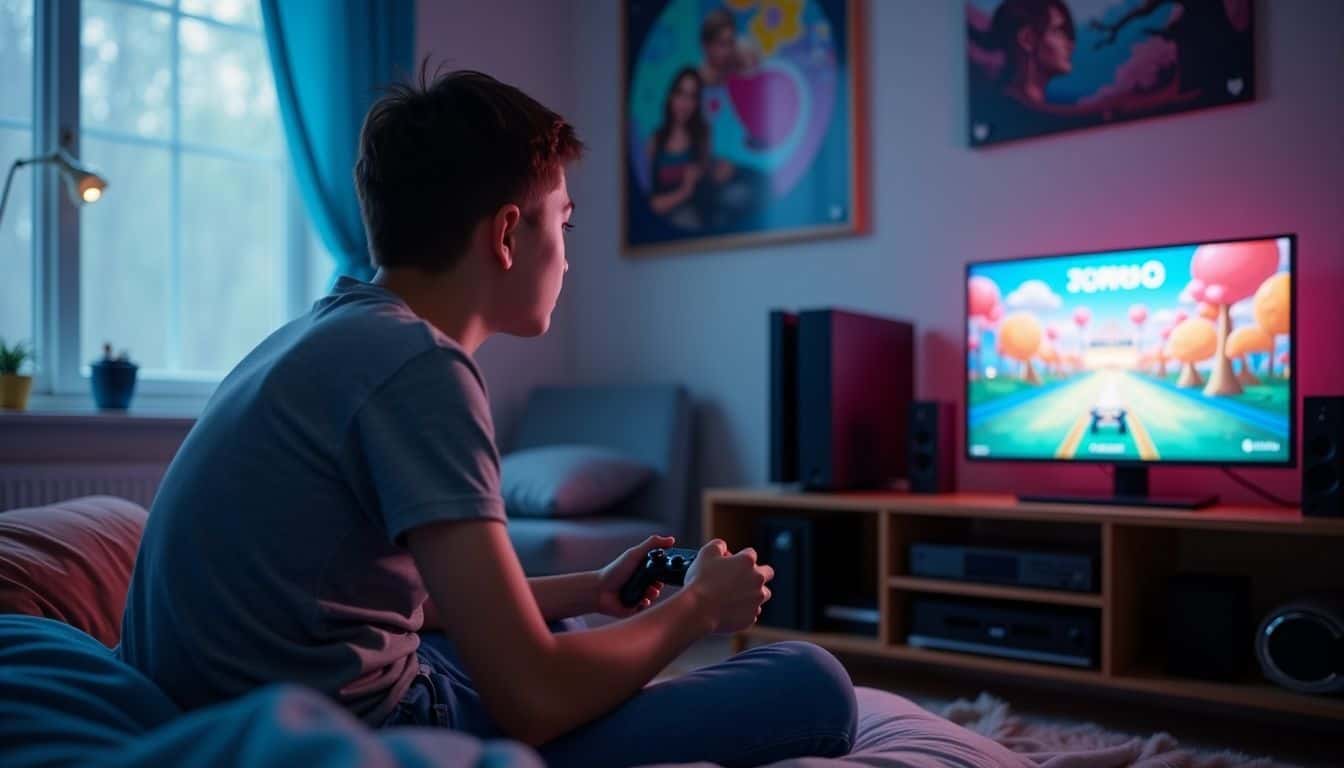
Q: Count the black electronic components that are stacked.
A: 2